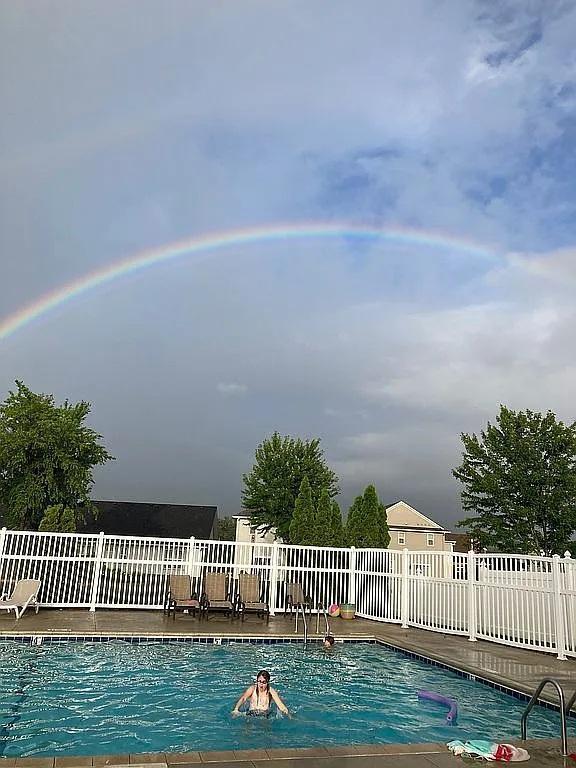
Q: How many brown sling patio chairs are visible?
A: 4